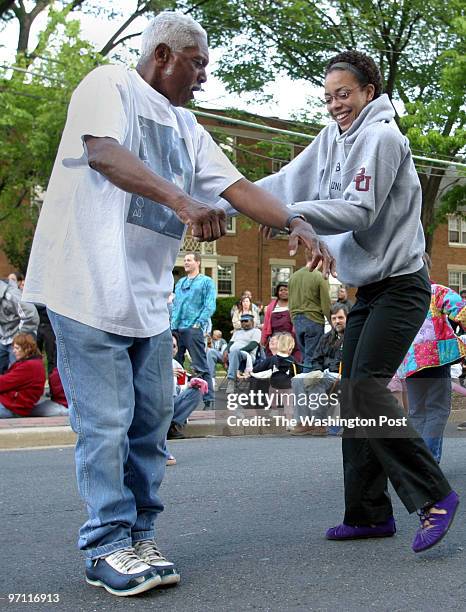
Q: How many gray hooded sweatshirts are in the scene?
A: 1